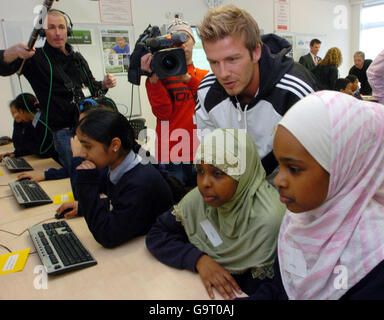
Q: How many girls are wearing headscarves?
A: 2